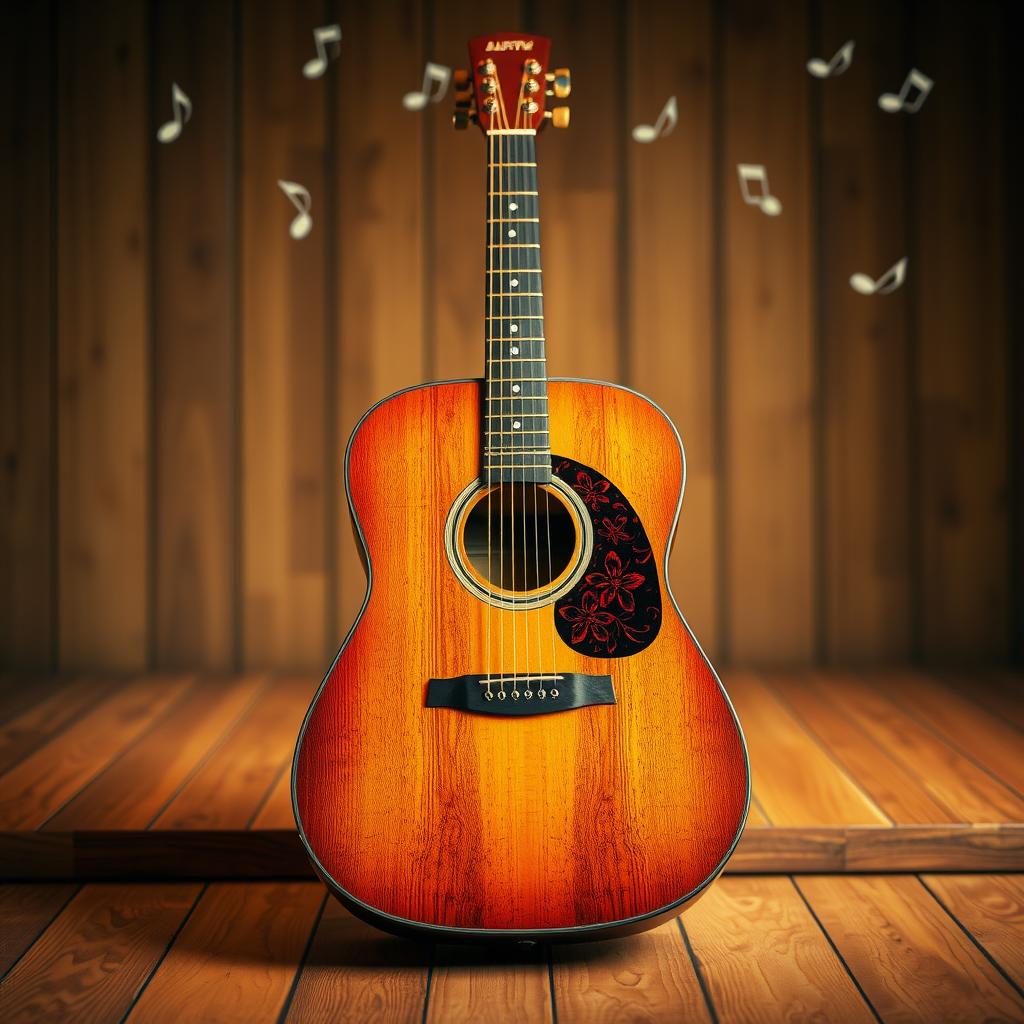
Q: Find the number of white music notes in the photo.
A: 9